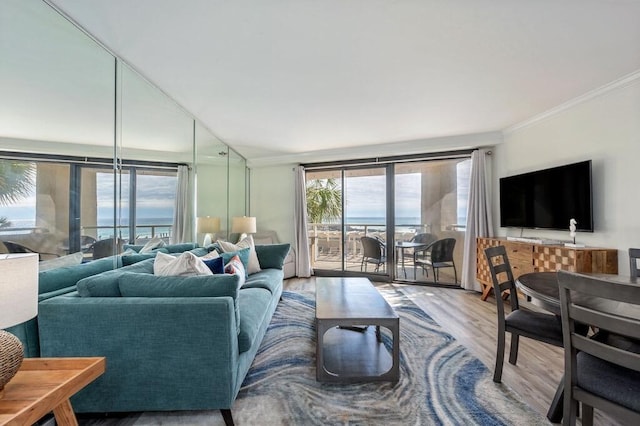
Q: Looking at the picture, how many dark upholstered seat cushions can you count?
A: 2